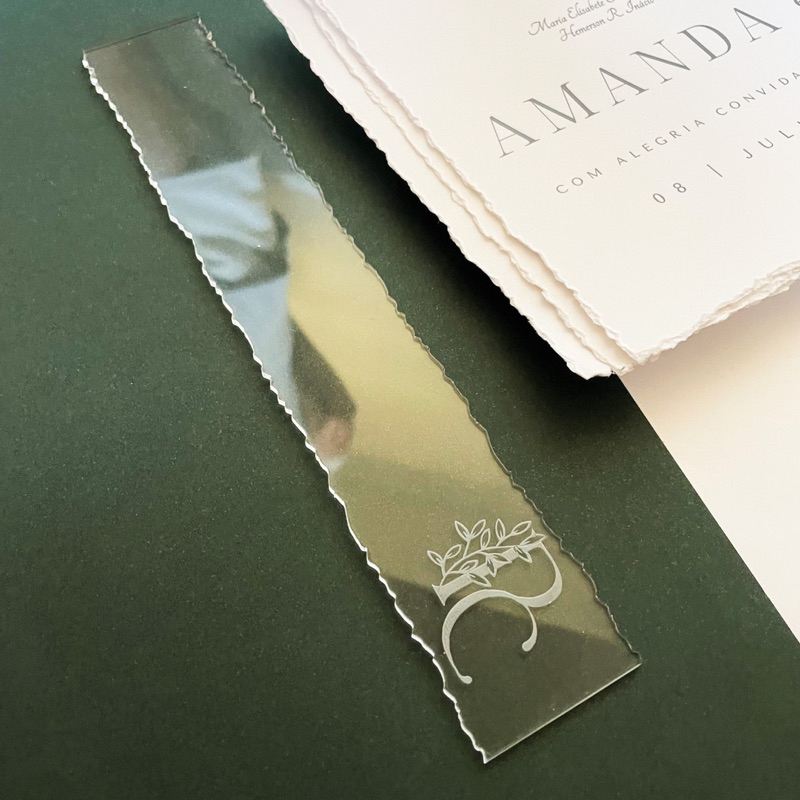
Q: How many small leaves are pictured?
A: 13